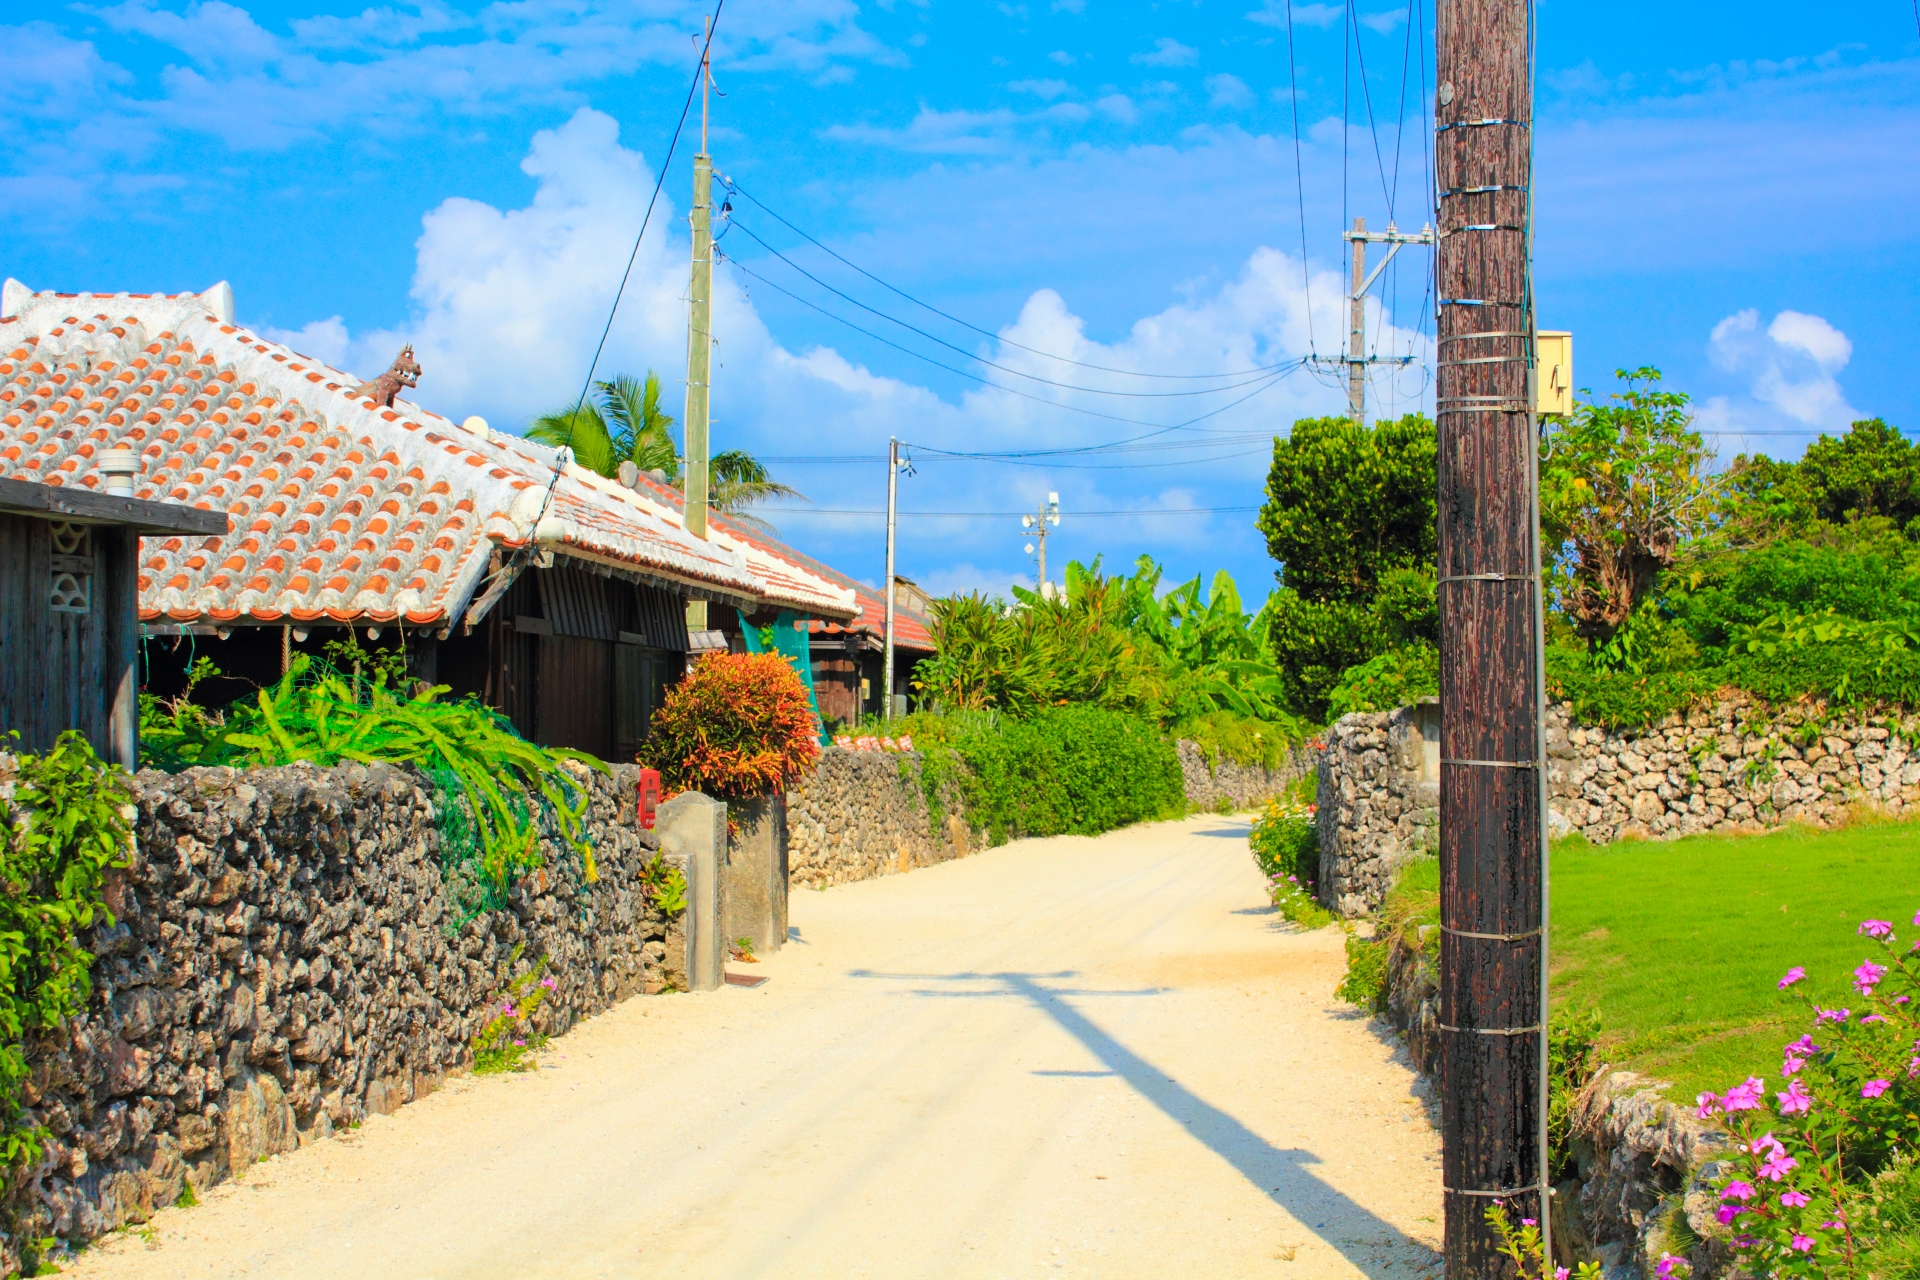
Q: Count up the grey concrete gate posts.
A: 2